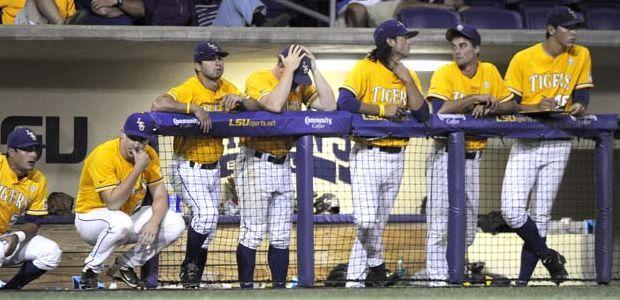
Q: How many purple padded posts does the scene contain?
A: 4